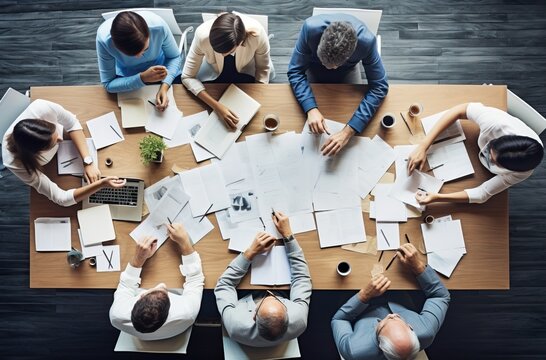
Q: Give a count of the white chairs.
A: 8